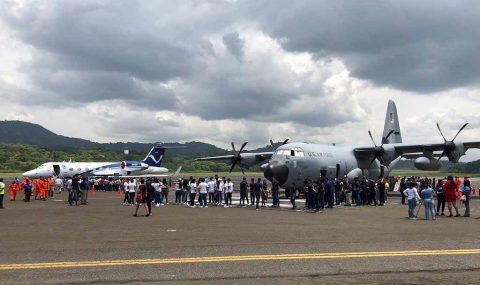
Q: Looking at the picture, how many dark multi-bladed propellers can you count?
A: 4